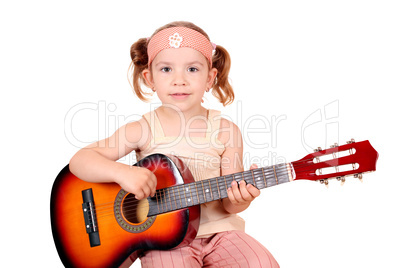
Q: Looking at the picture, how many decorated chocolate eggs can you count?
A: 0